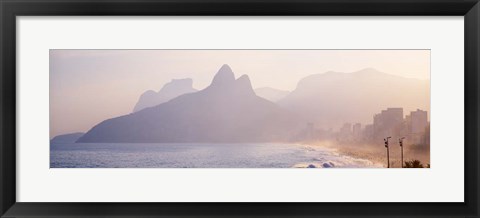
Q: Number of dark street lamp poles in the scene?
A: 2